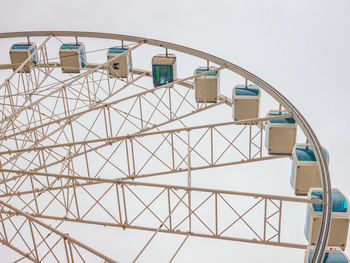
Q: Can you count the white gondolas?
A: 9